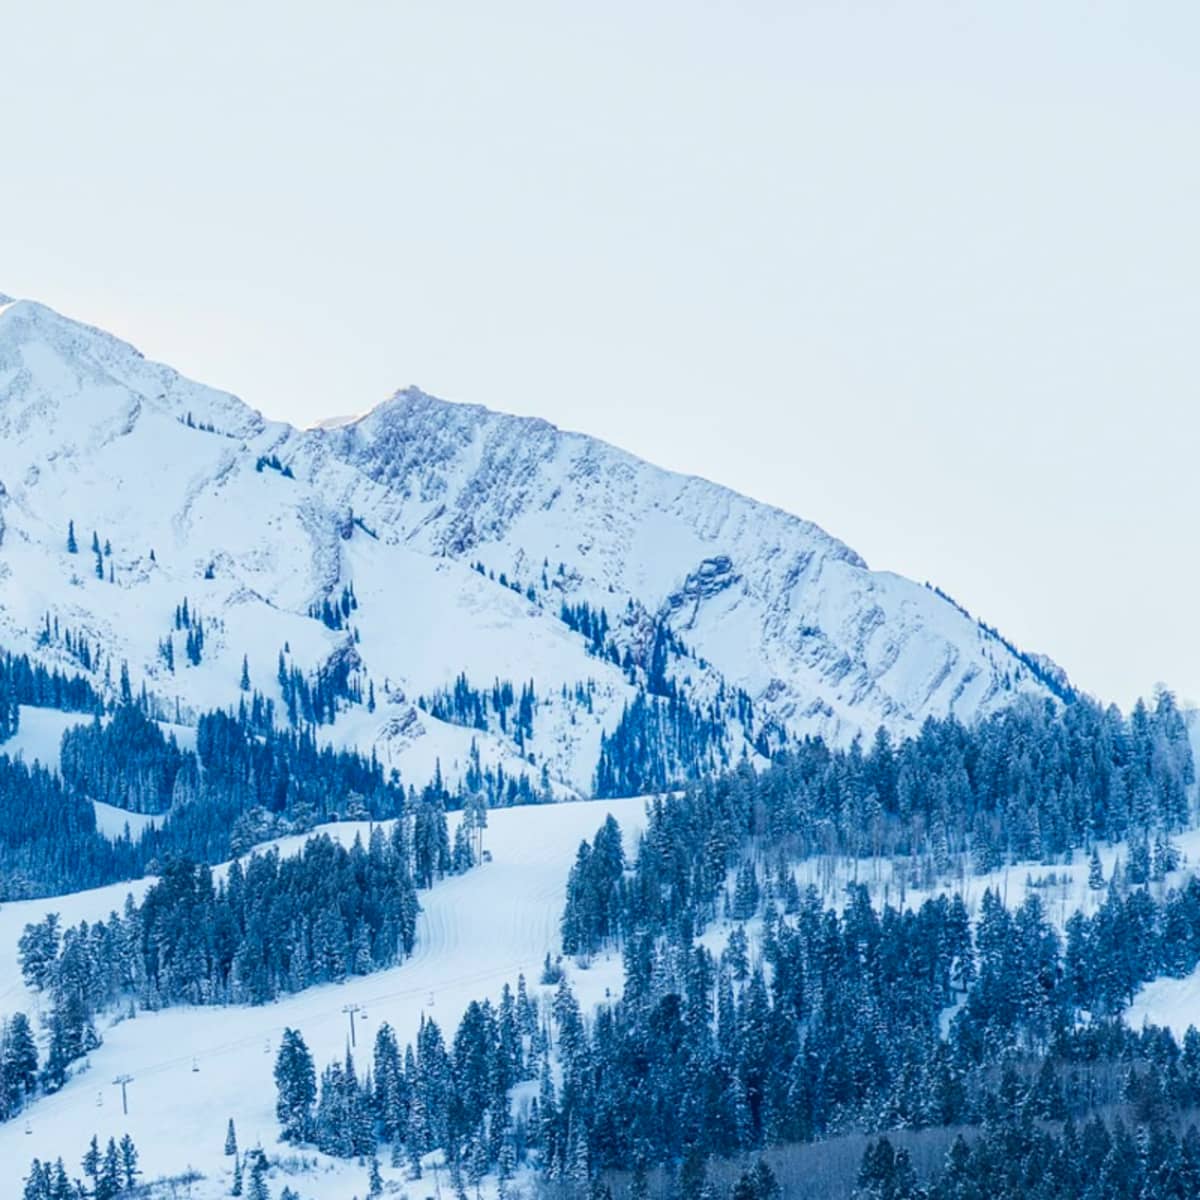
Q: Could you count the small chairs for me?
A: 6